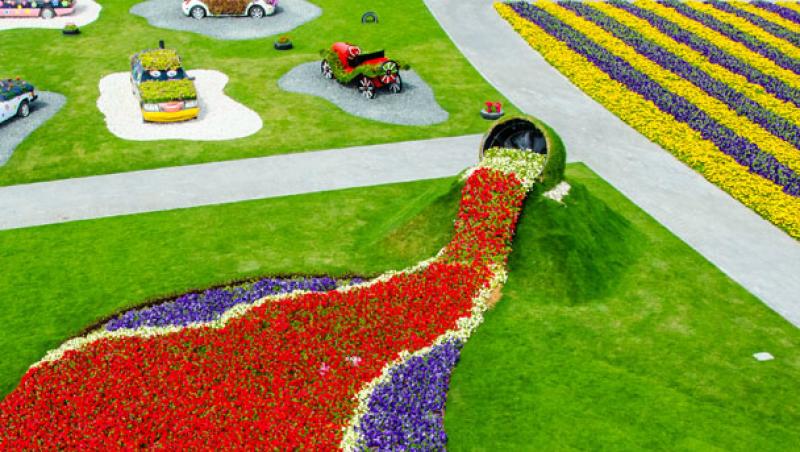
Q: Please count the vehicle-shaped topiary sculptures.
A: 5